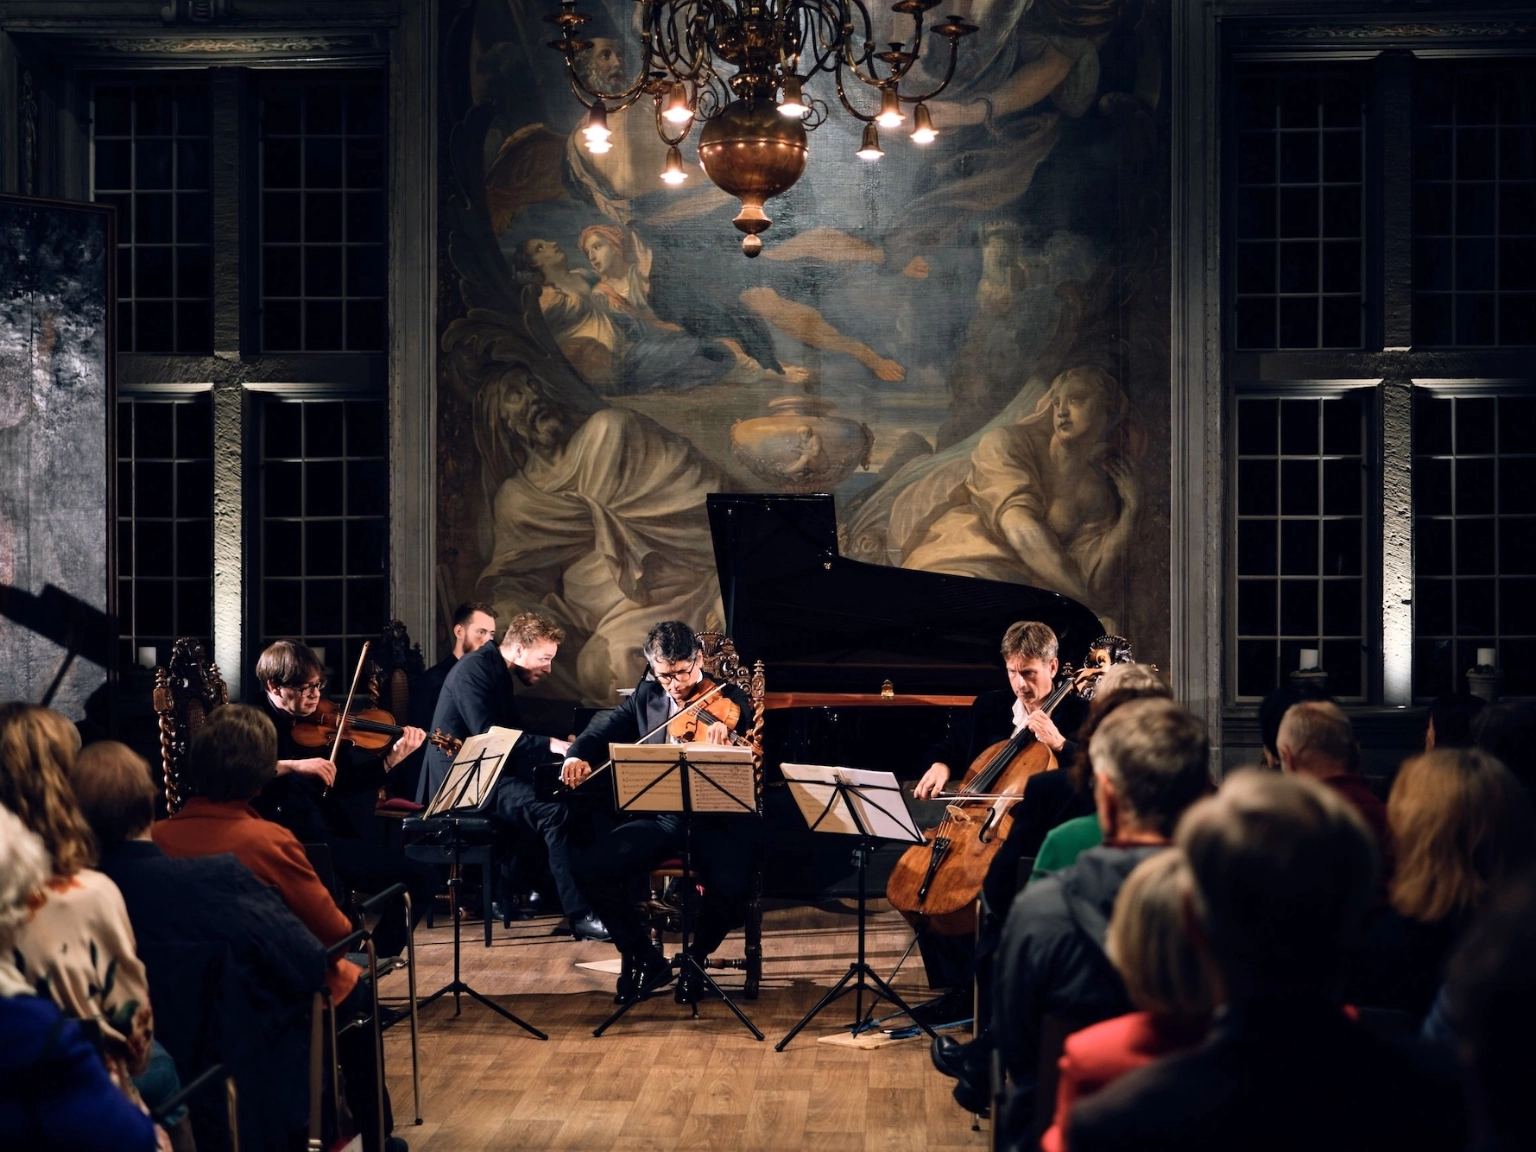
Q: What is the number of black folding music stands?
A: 3